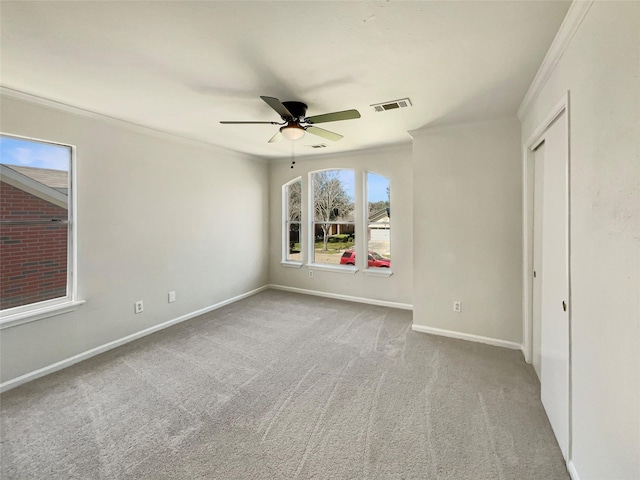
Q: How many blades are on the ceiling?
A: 5